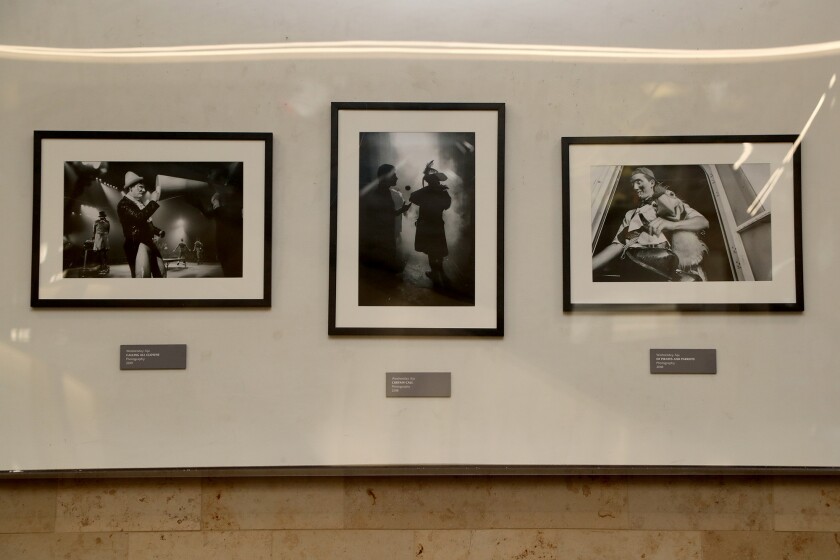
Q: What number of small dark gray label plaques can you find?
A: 3